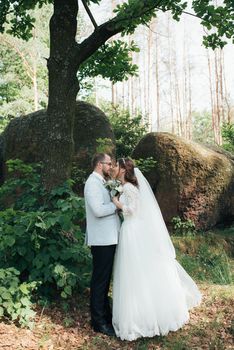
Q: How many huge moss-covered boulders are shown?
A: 2